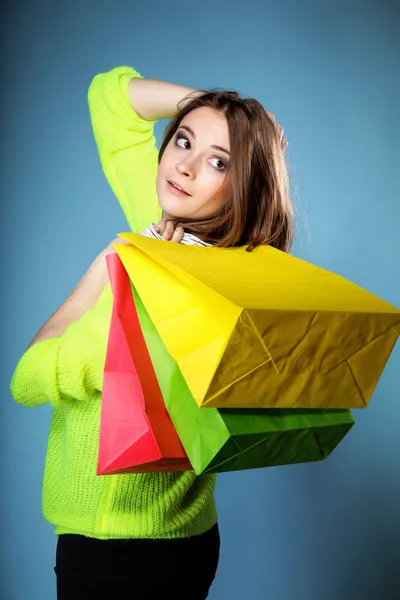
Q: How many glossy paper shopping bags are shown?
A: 3